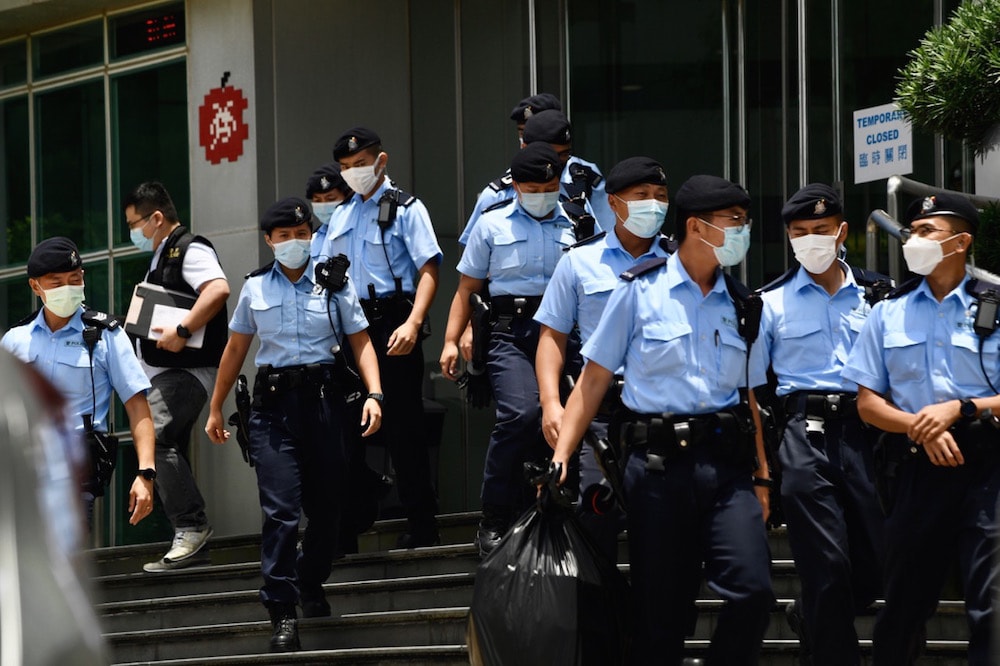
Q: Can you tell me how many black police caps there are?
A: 11